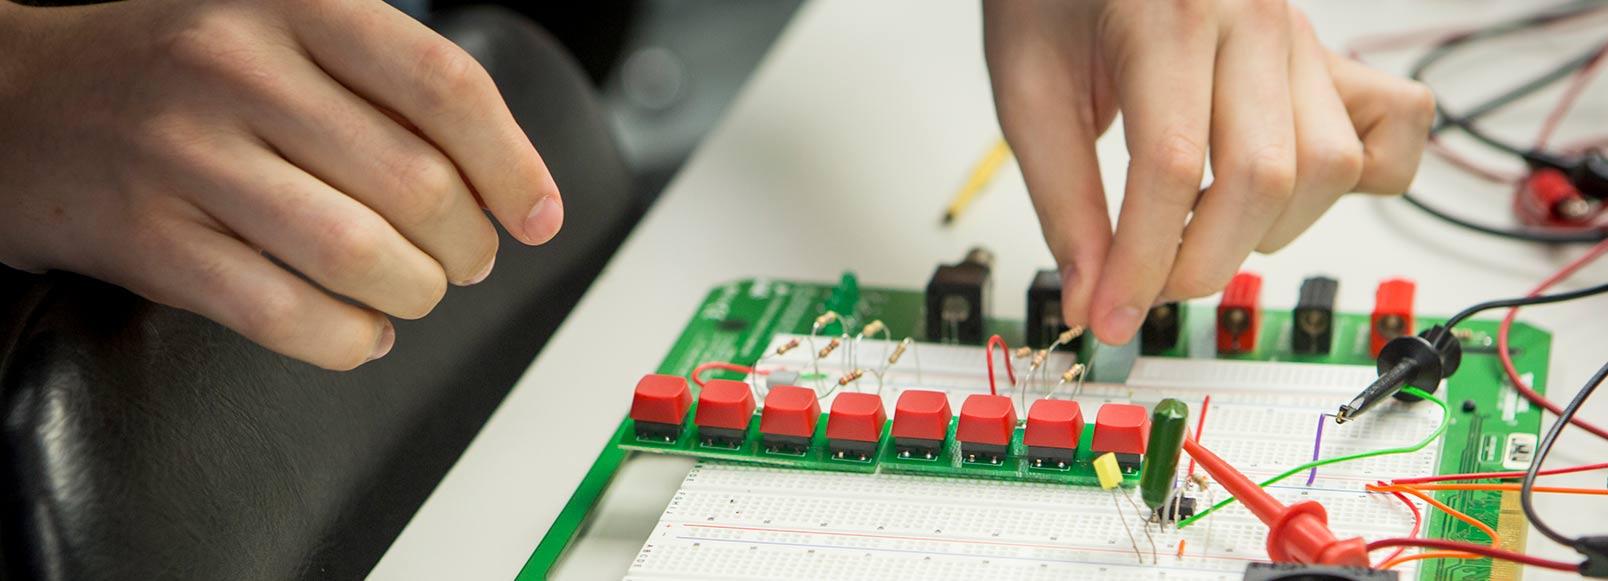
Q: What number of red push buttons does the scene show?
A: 8